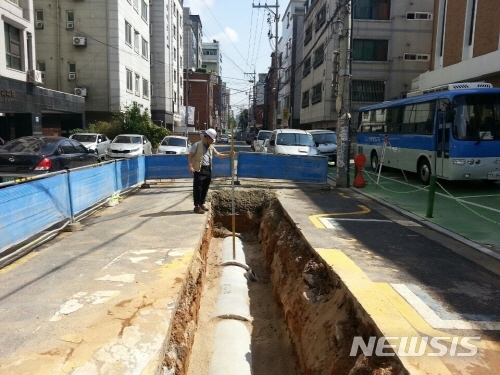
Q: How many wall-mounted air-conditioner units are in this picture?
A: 3